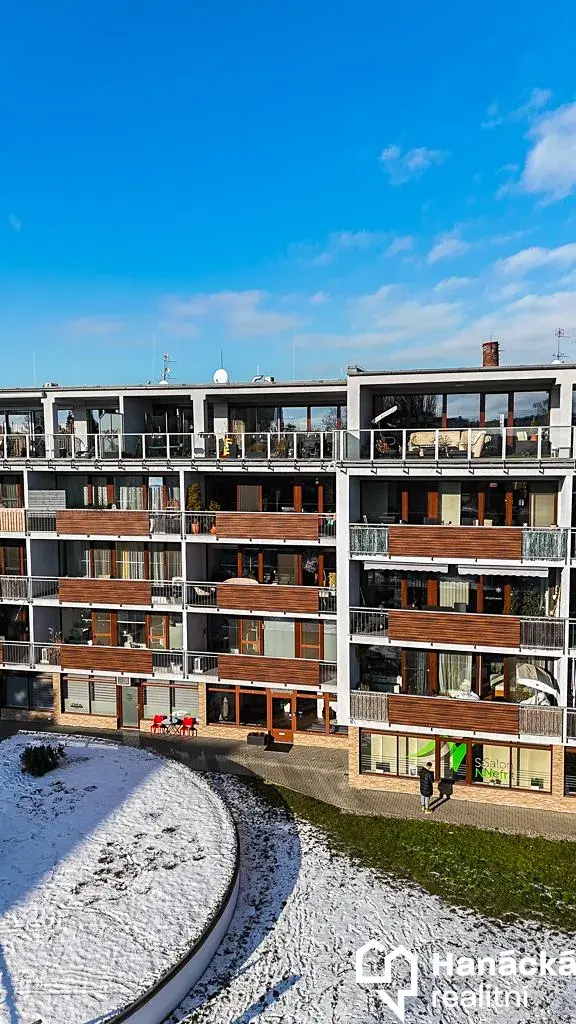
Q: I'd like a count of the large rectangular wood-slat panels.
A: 9